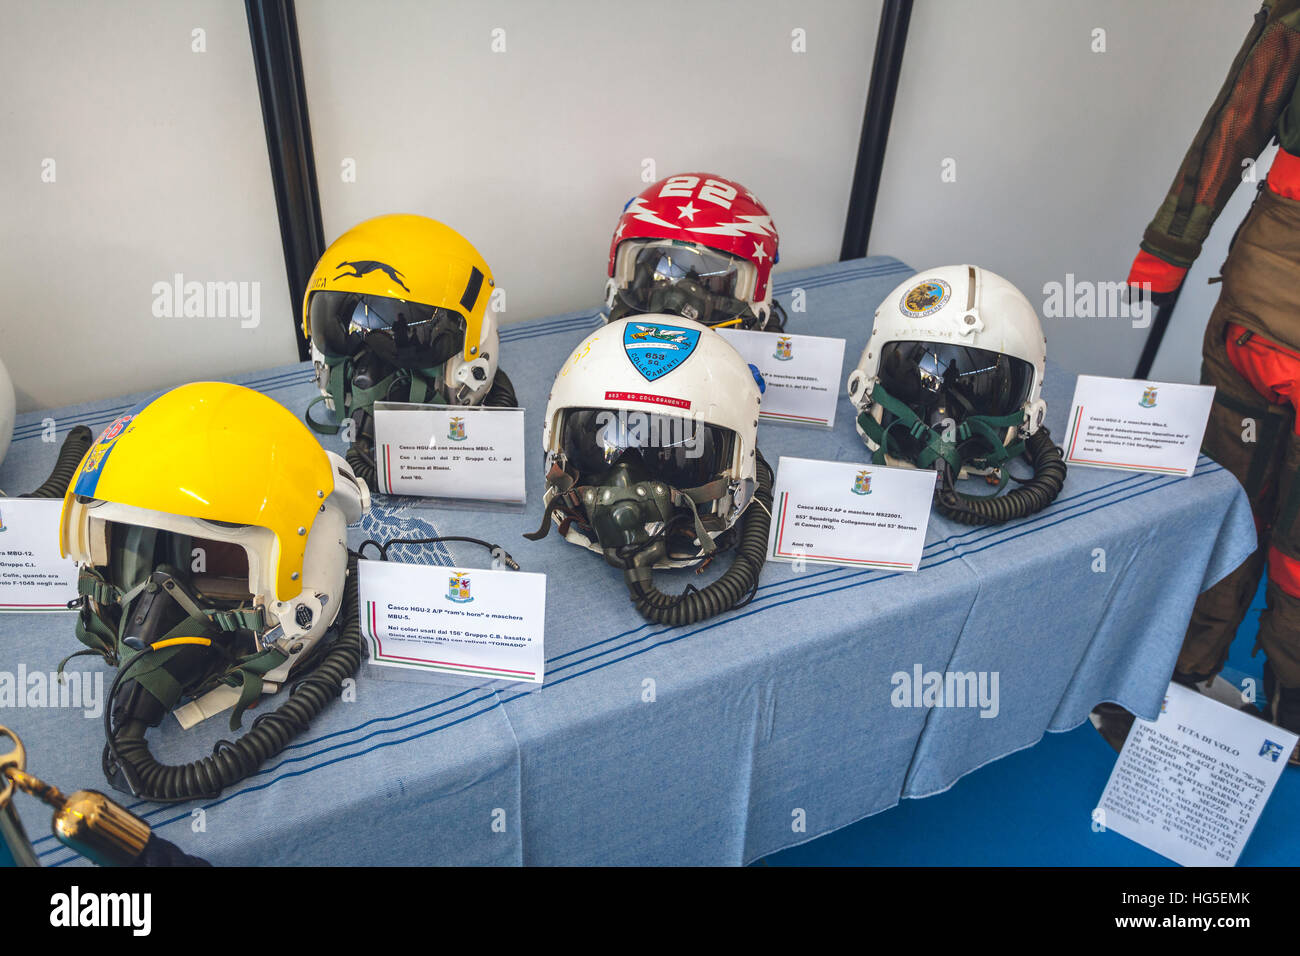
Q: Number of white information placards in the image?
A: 7